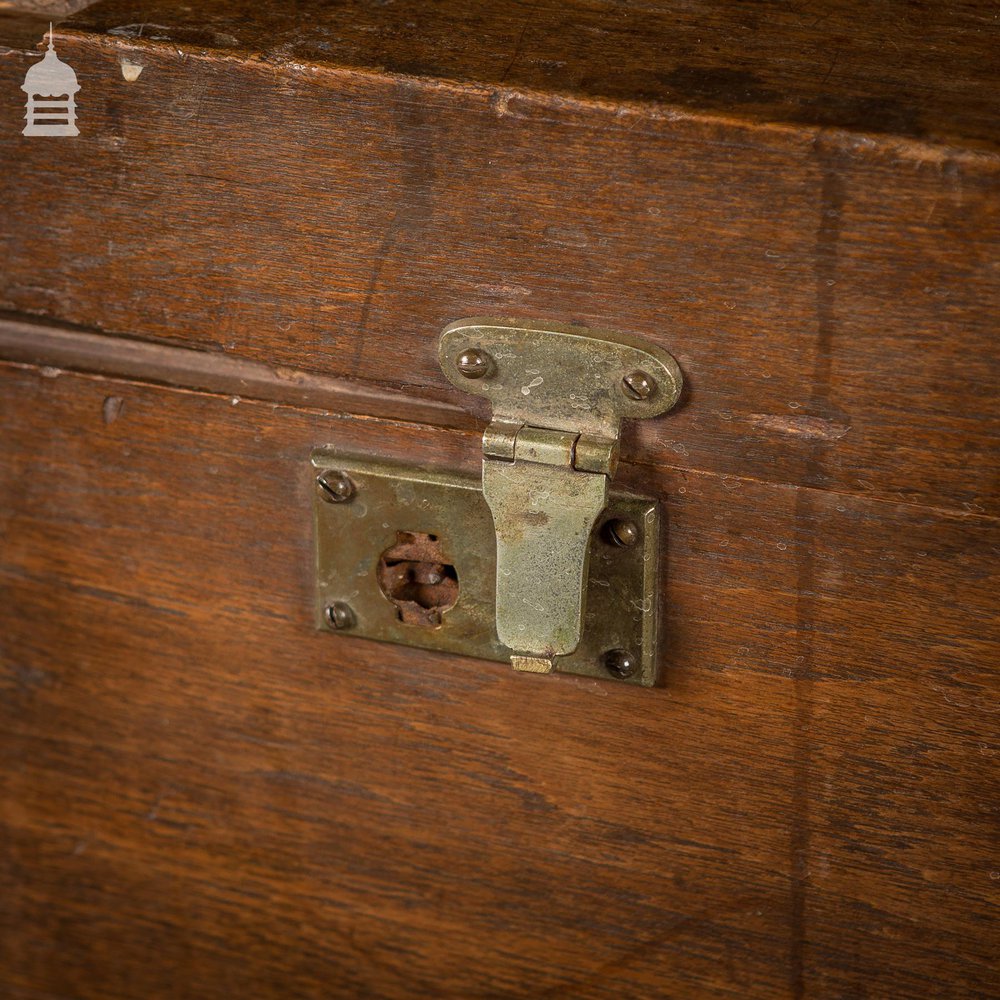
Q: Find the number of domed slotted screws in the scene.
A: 6